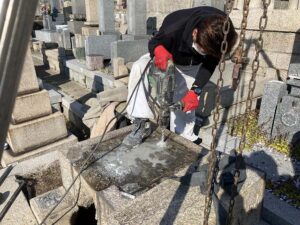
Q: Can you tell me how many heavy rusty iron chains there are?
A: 3